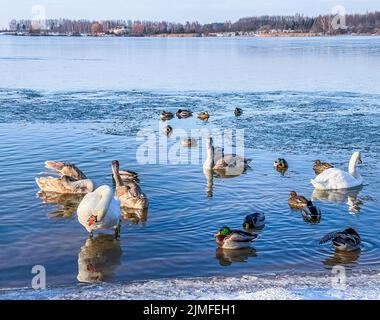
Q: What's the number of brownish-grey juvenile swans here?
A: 3